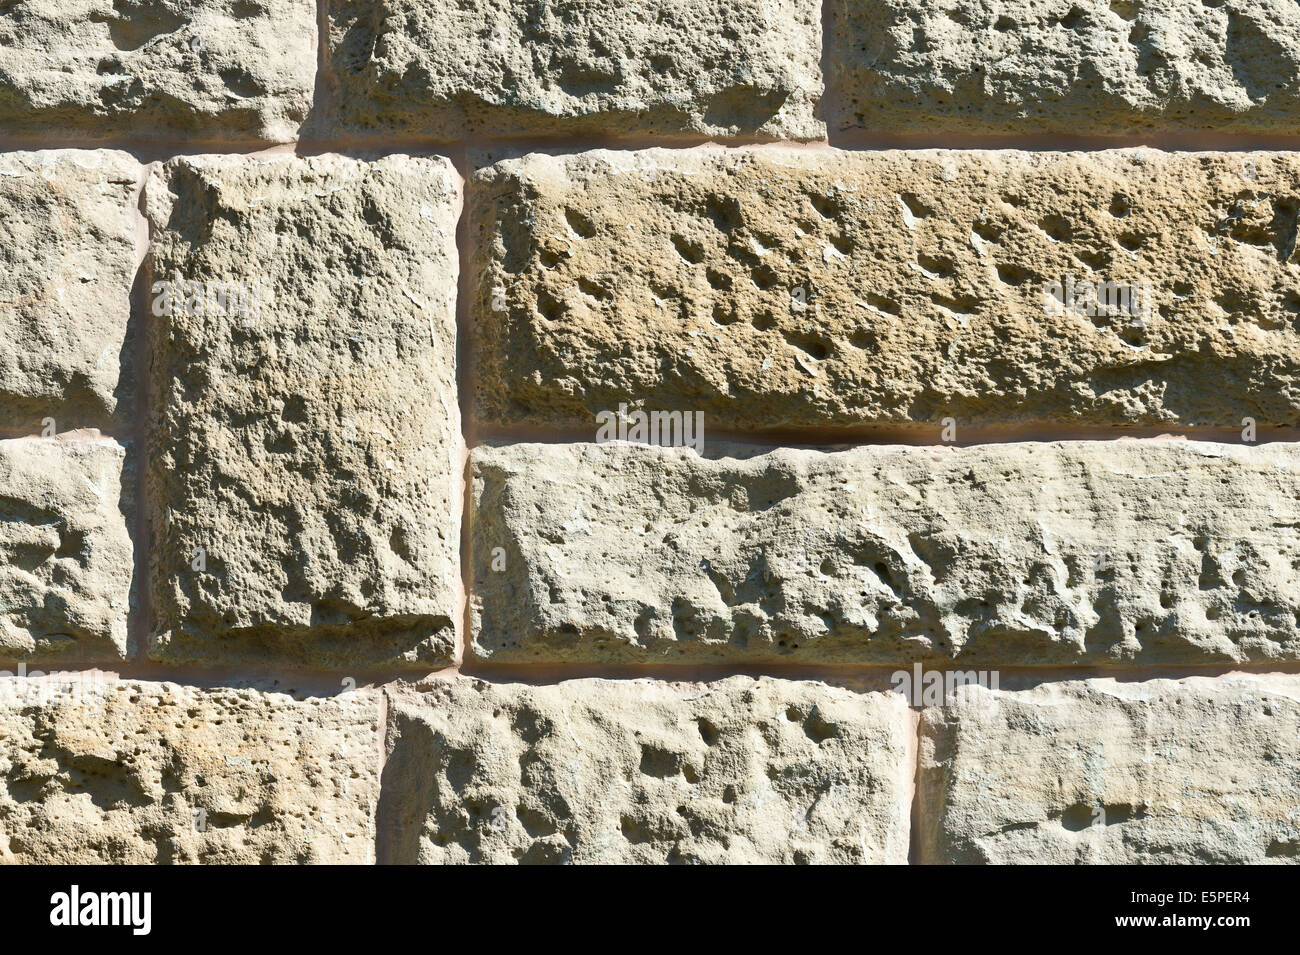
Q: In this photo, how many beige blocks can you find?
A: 11